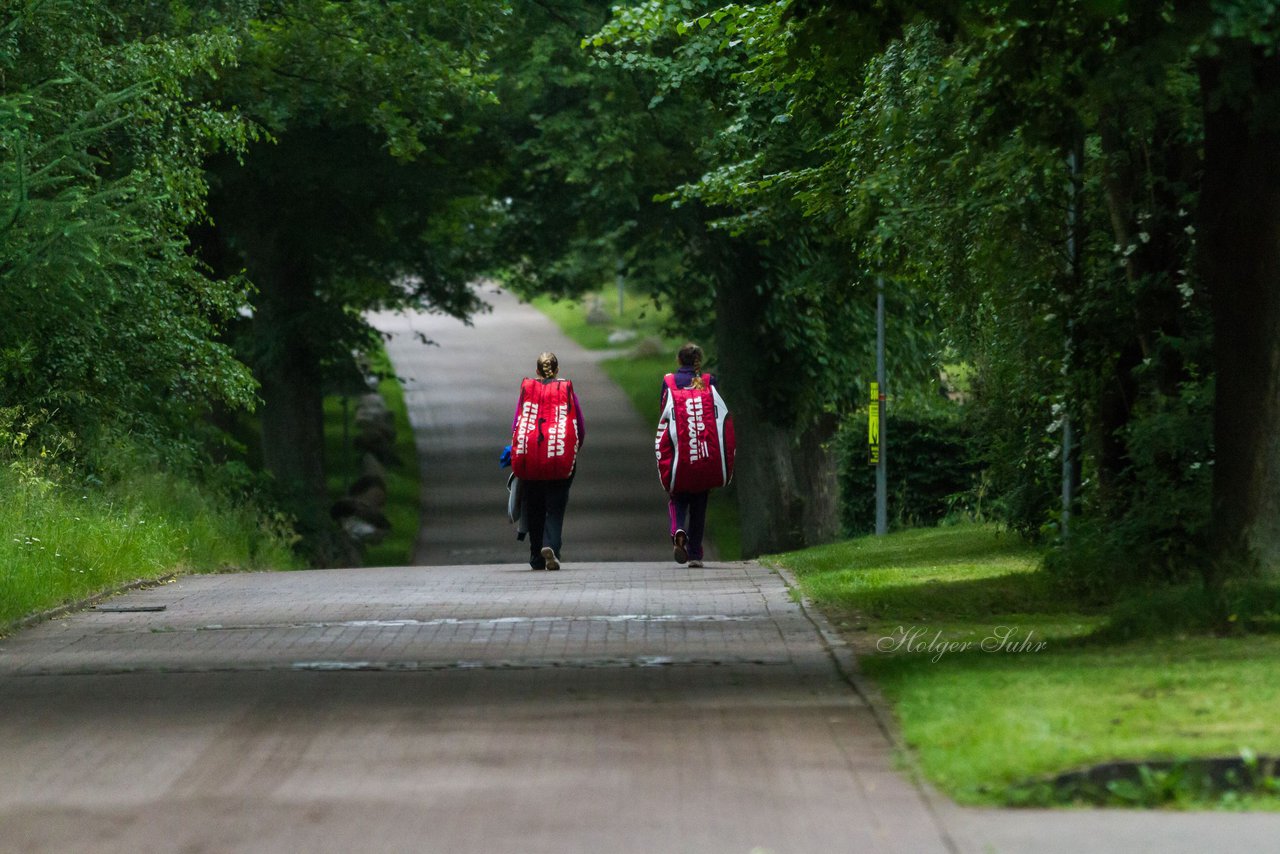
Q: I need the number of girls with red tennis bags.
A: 2